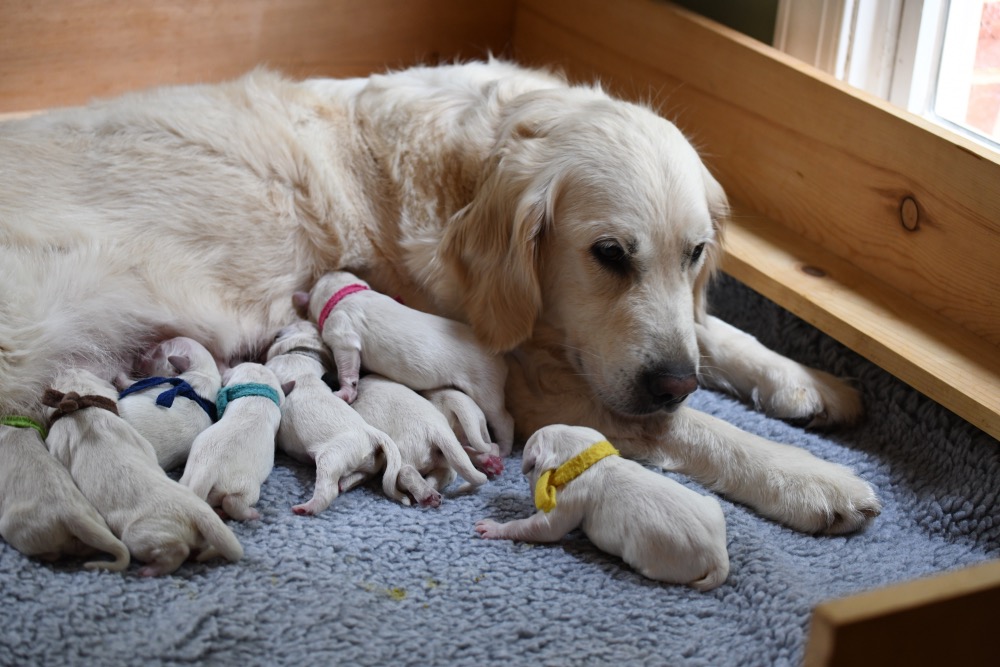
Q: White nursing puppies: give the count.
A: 8